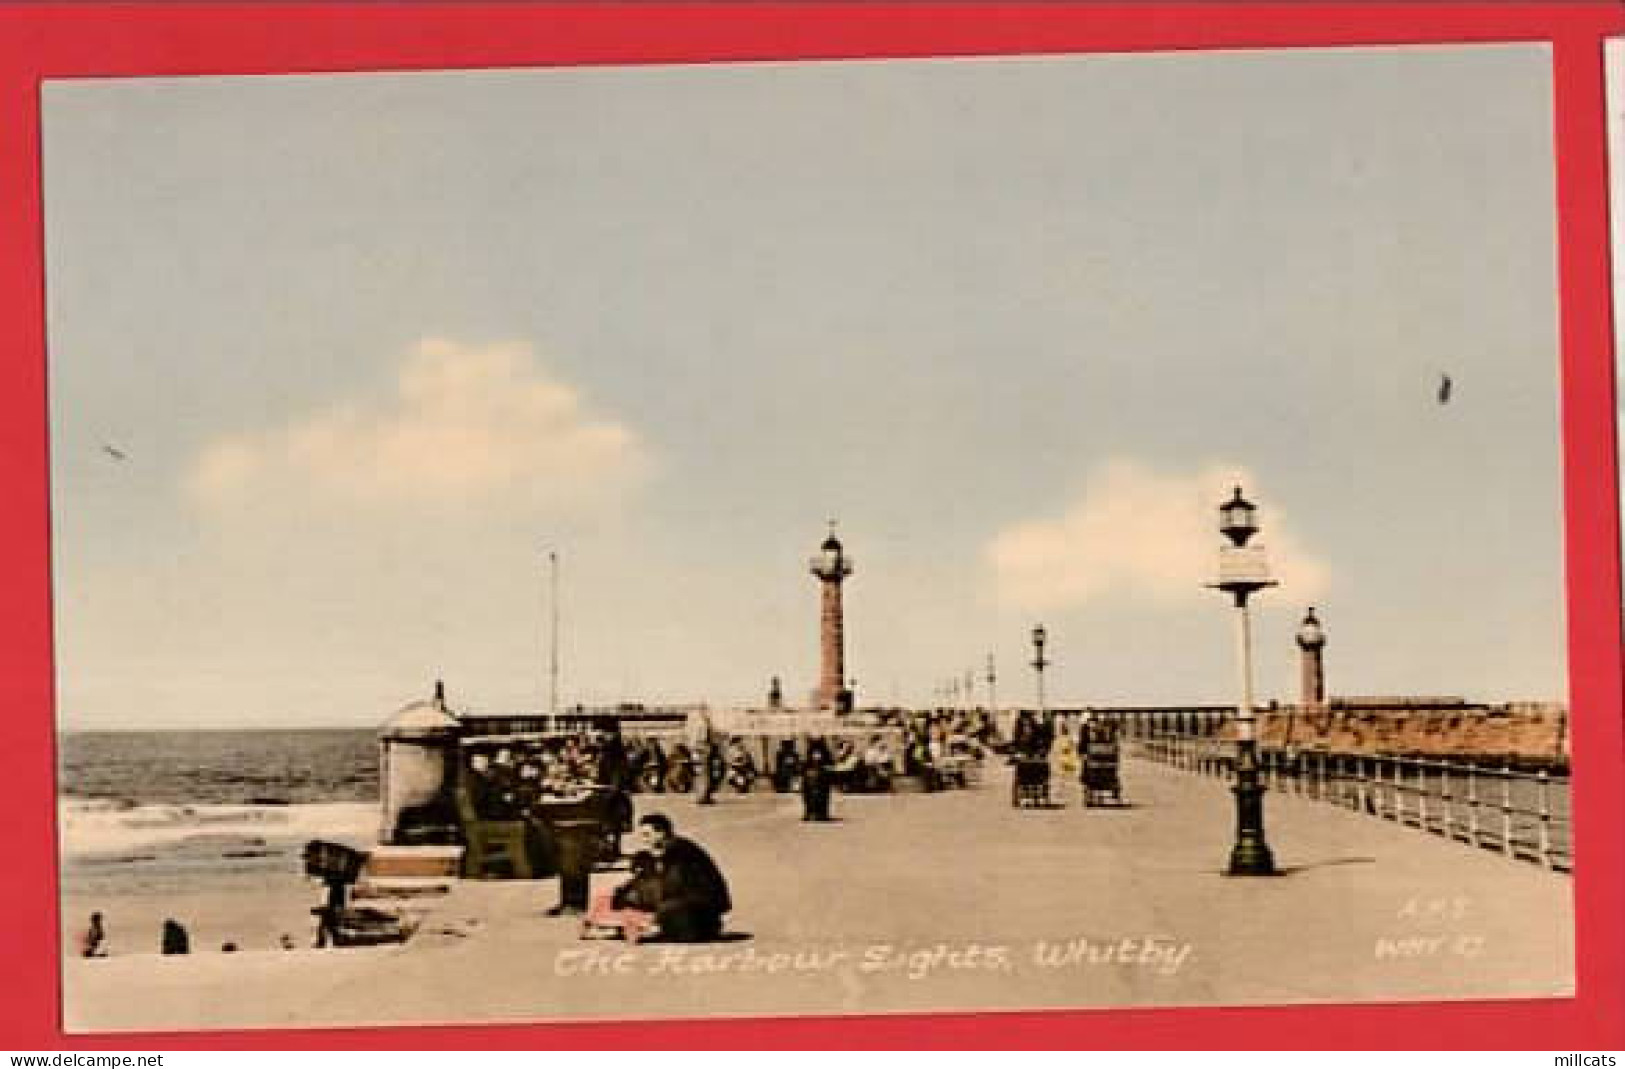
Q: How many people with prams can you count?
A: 2